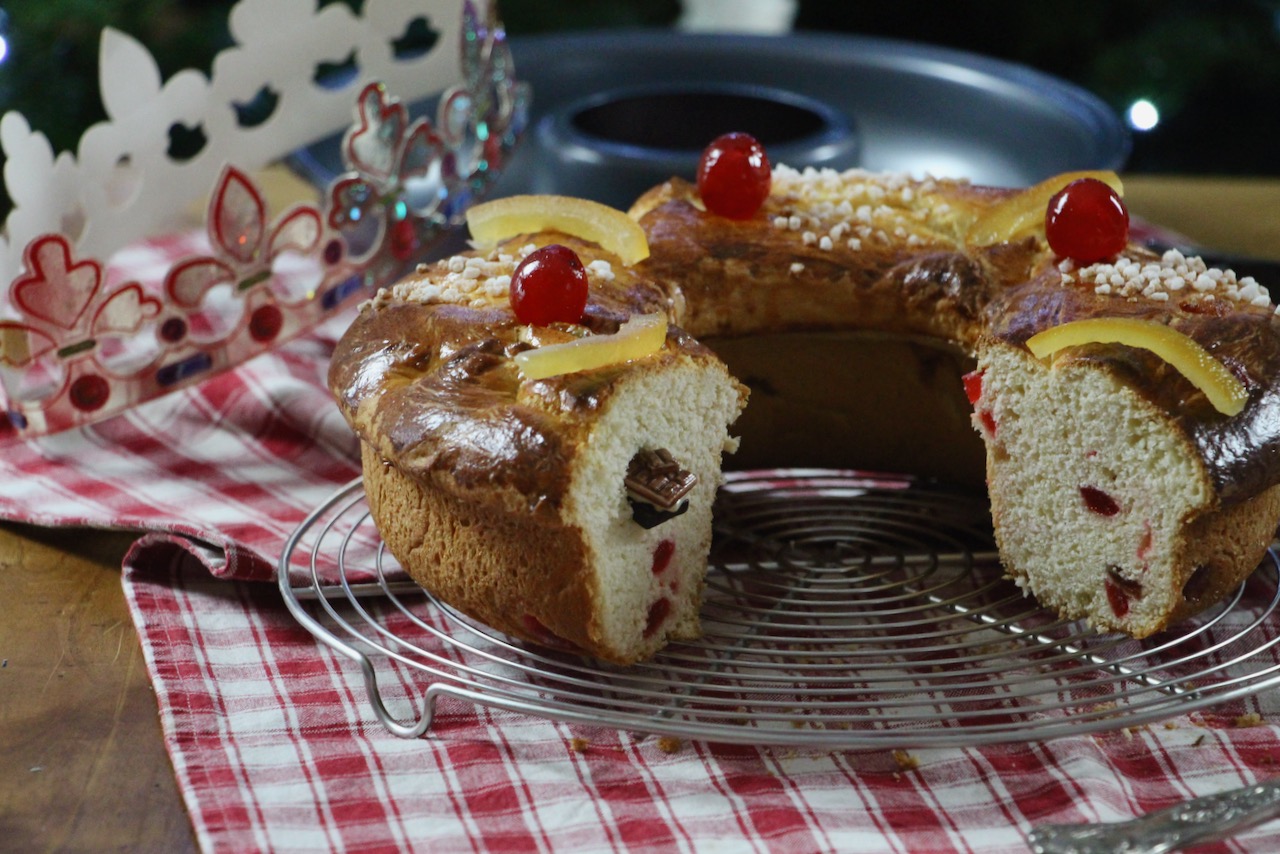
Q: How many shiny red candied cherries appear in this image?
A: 3